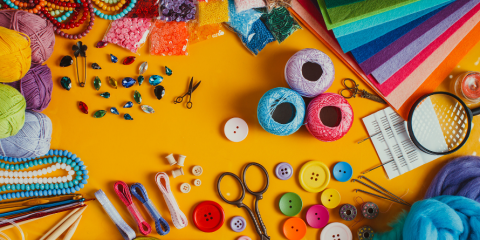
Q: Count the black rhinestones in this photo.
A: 2